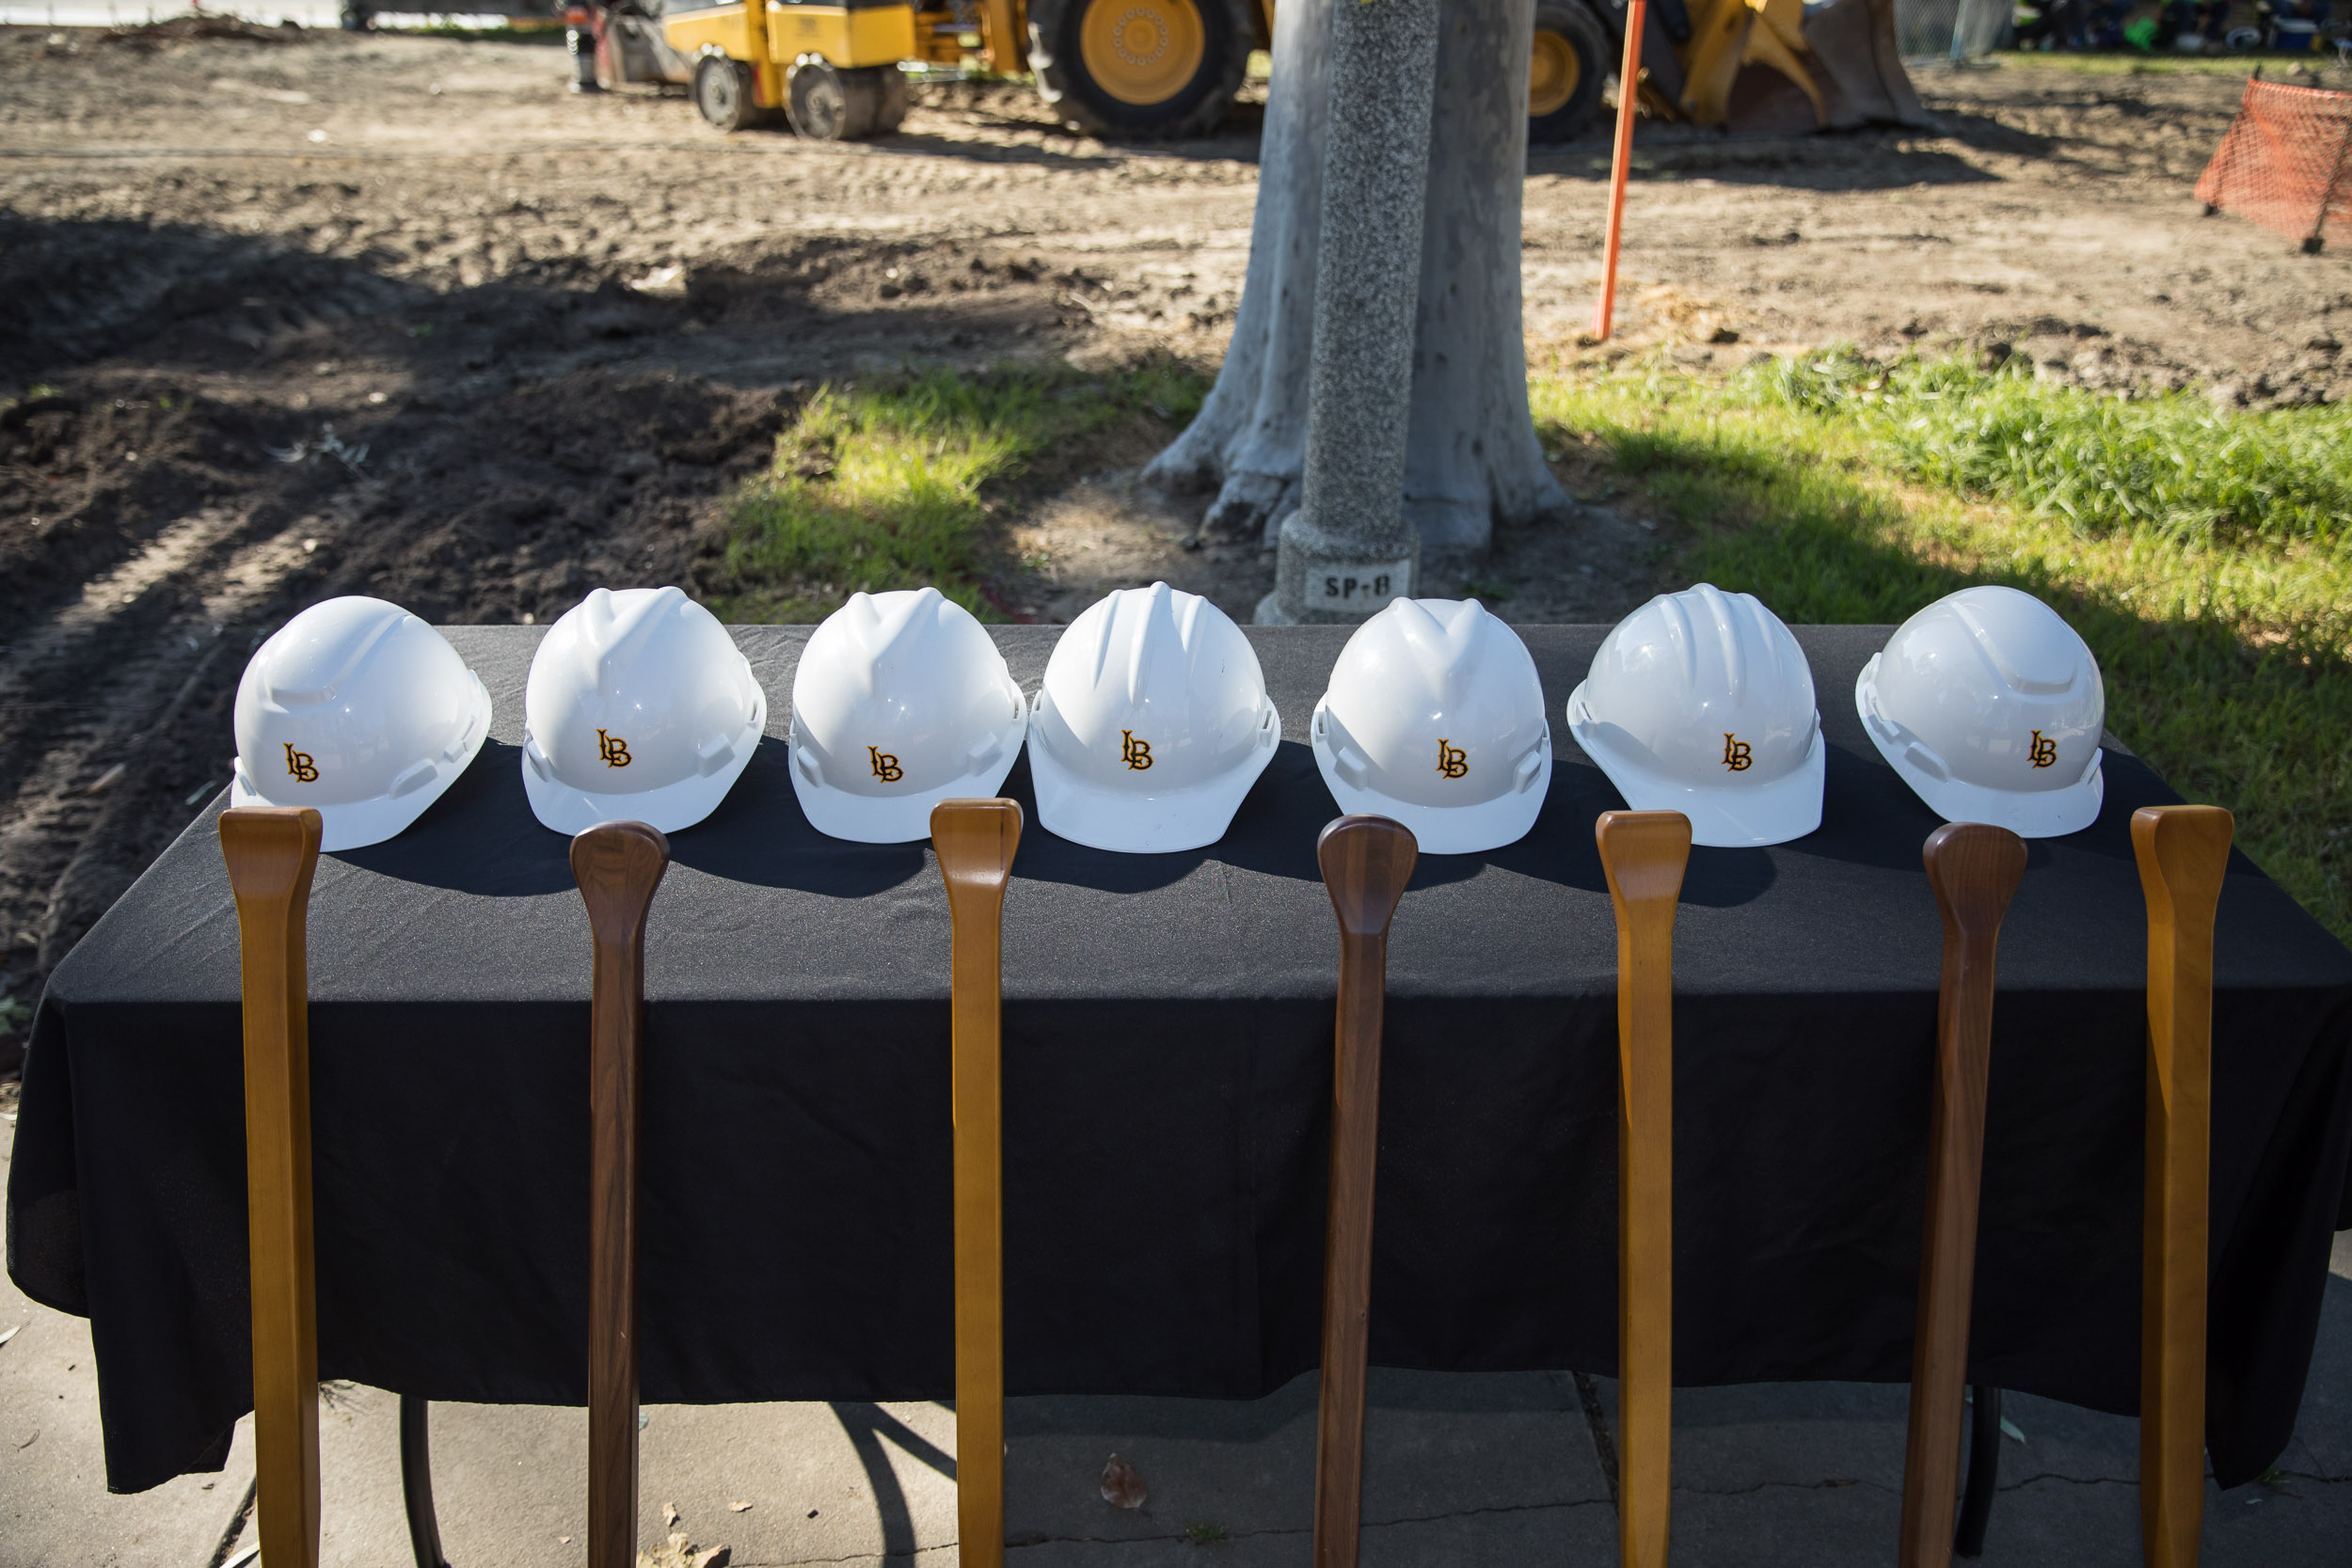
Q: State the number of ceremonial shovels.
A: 7